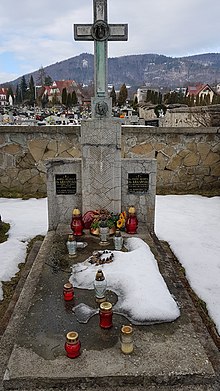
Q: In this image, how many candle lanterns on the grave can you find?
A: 9